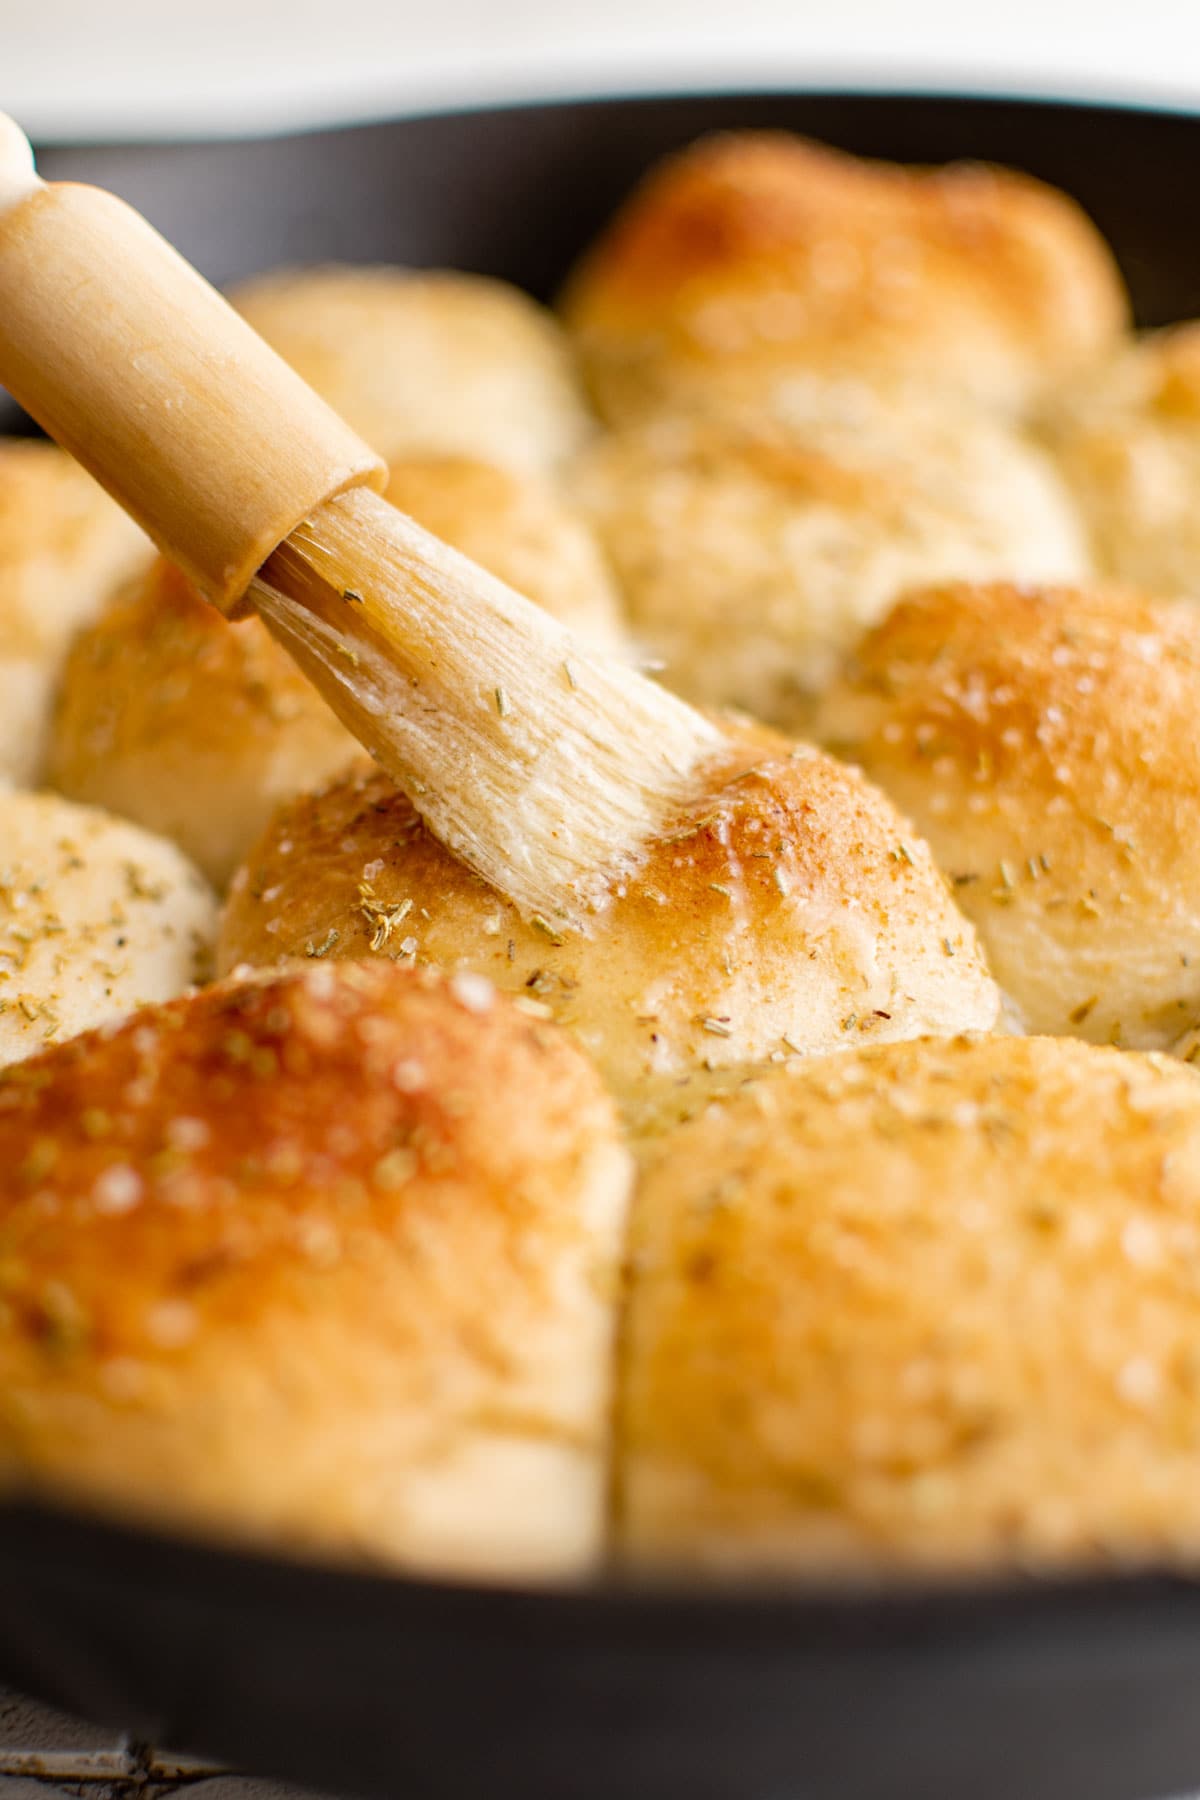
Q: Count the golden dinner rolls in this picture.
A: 12